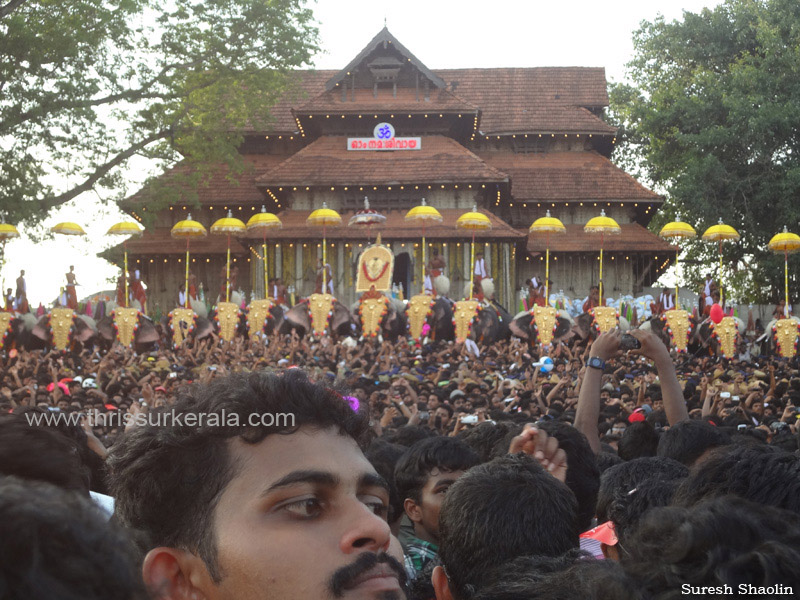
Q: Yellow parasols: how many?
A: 14